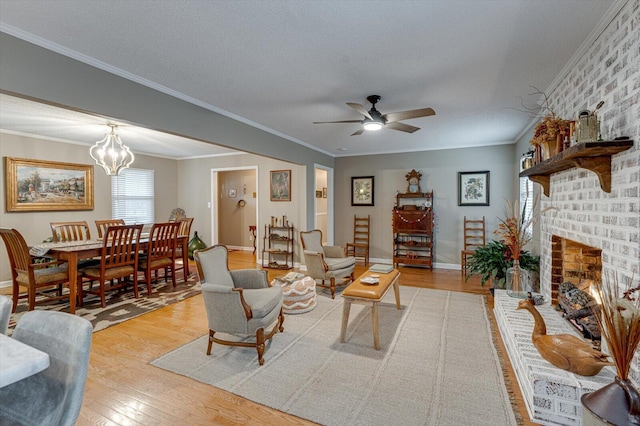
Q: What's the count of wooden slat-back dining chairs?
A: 6